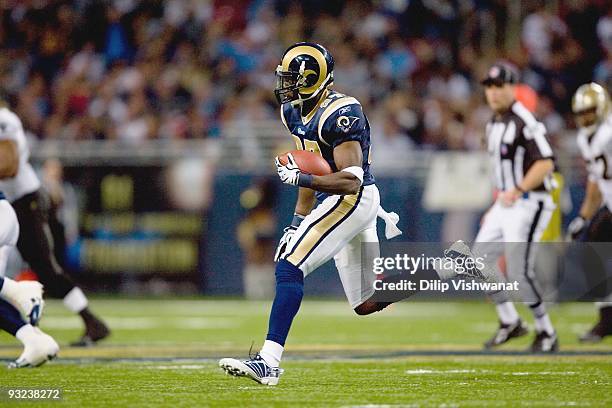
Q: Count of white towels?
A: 1